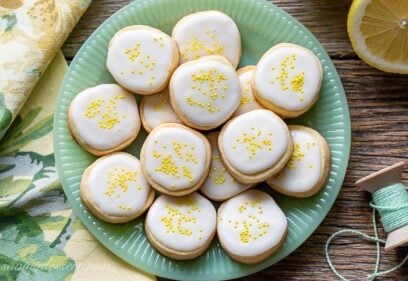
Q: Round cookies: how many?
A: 14